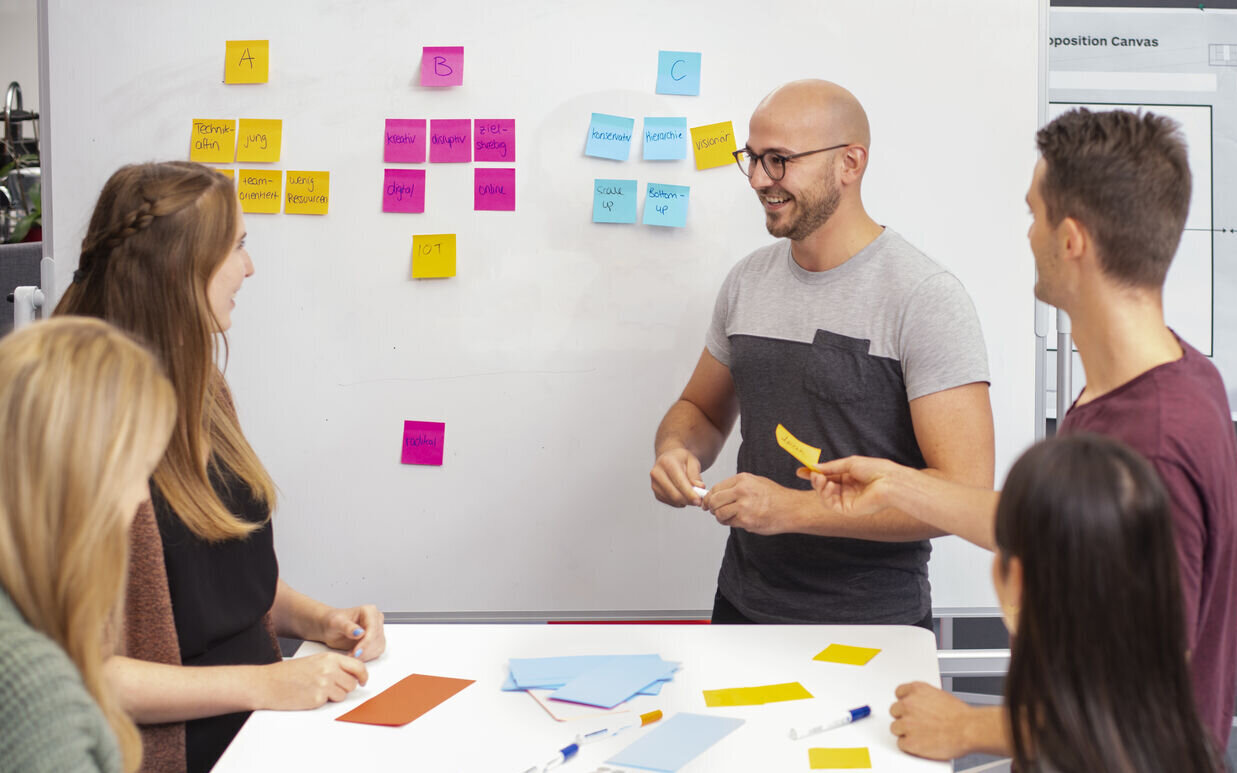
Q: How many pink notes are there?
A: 7